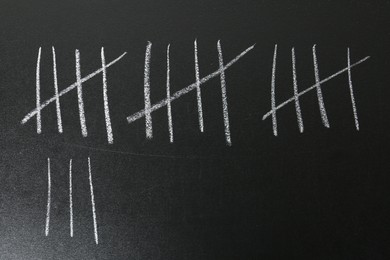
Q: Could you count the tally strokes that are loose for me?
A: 3